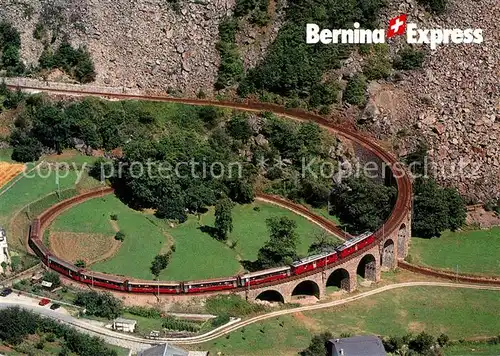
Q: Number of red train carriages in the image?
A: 9